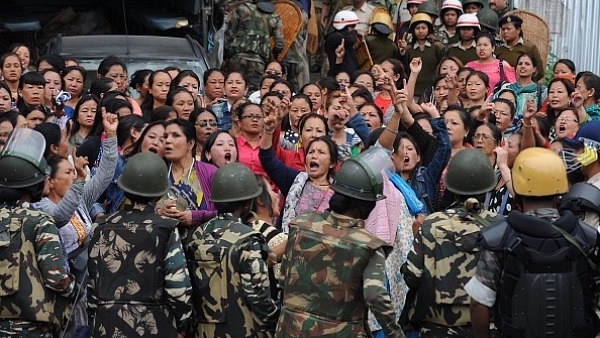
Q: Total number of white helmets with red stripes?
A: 4